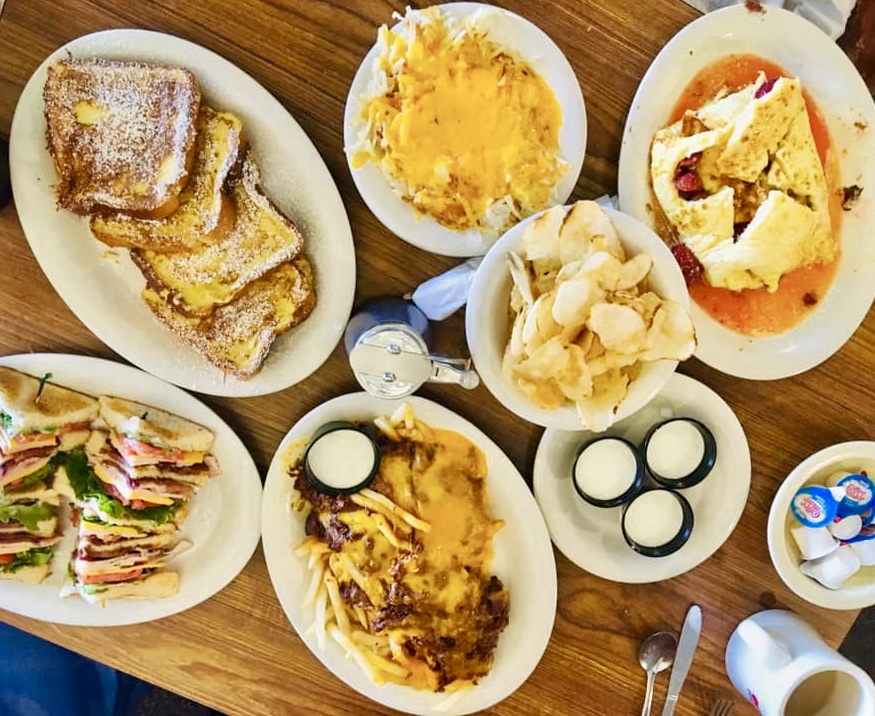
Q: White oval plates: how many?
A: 4